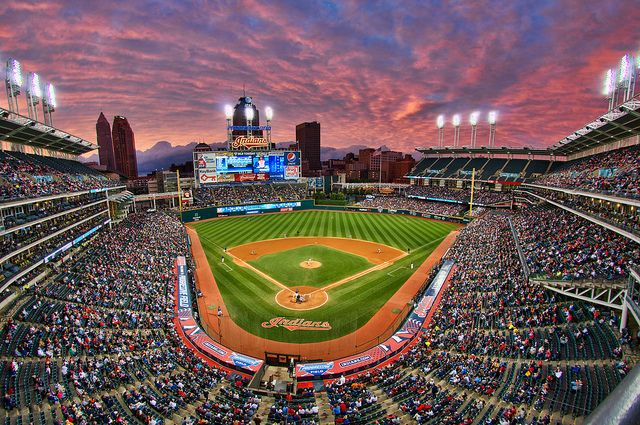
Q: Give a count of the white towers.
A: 13